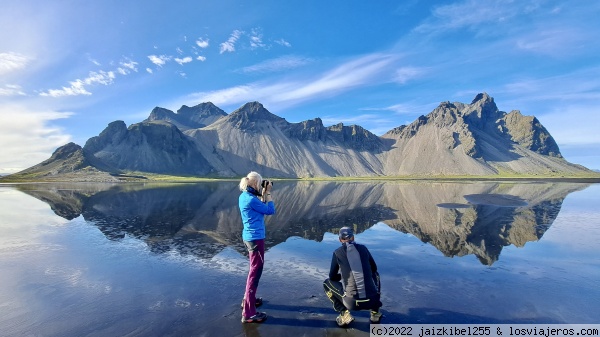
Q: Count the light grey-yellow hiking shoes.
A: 2